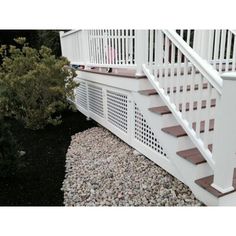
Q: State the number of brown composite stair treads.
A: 5